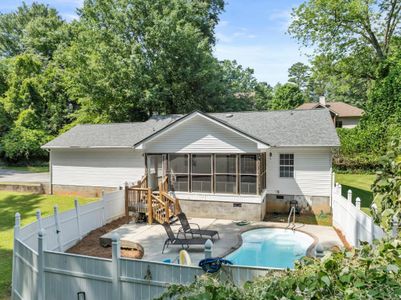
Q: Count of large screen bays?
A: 4